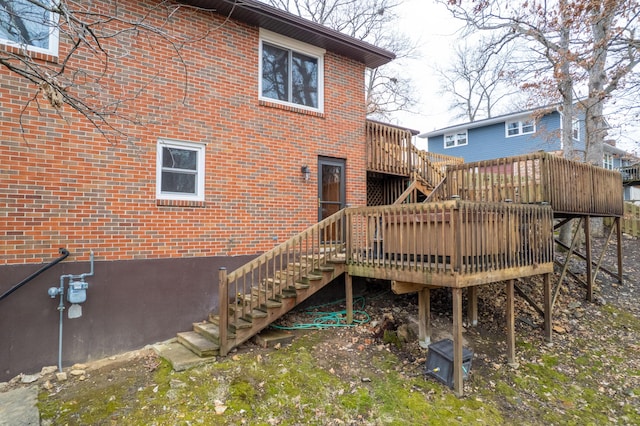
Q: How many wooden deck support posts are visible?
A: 8